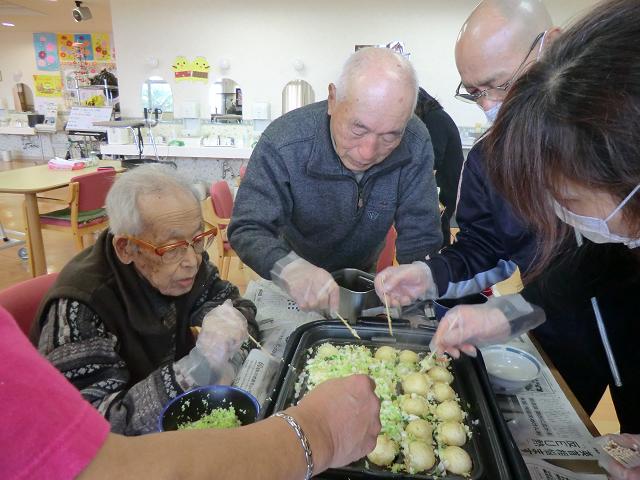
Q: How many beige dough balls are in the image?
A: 12